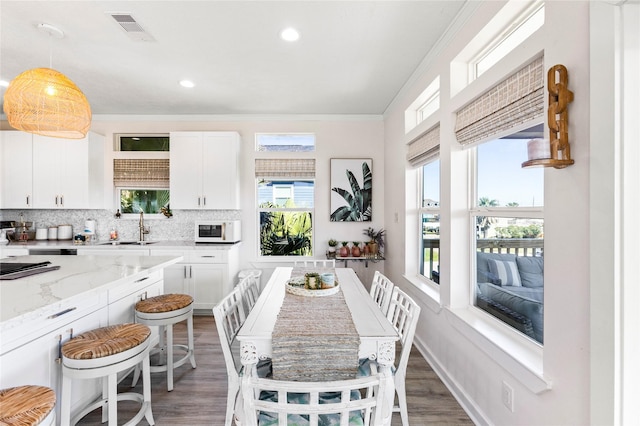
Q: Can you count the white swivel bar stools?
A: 3